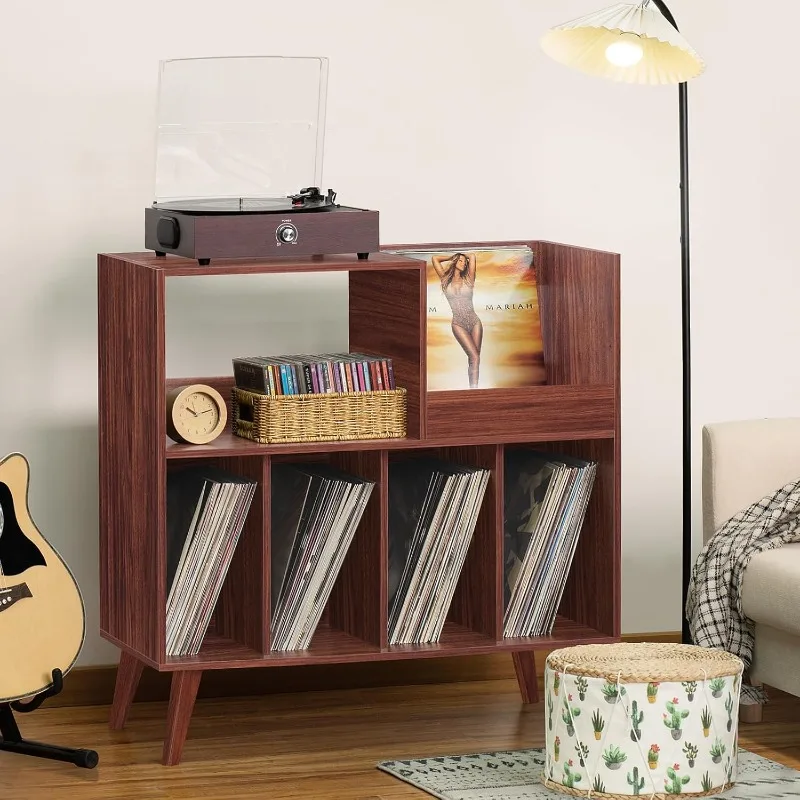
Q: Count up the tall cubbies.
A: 4